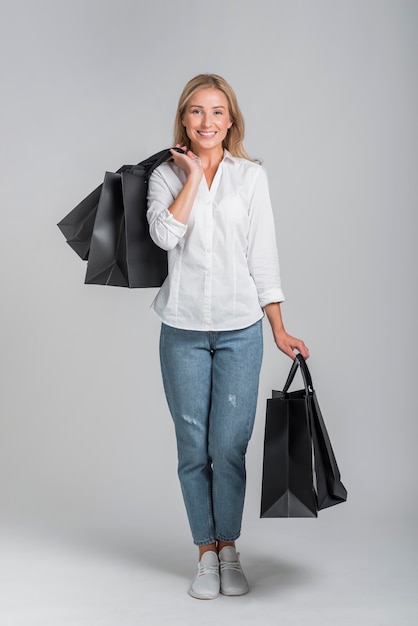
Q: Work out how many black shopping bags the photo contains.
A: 5